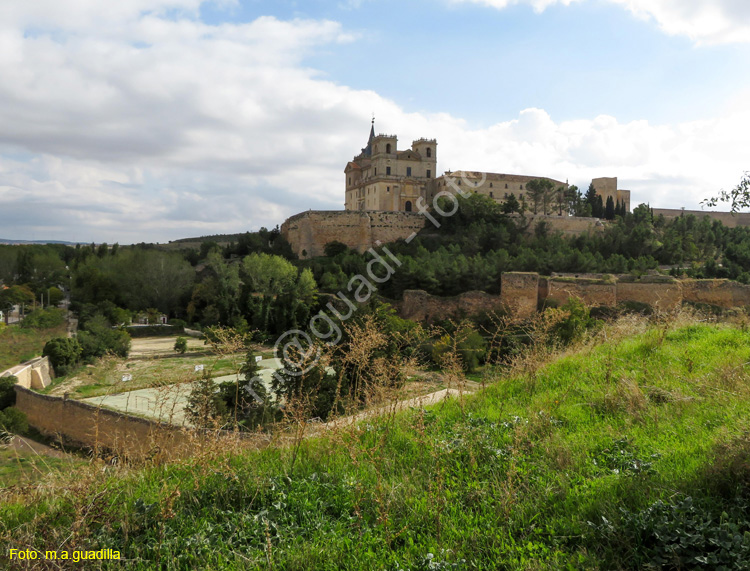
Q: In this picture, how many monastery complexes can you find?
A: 1